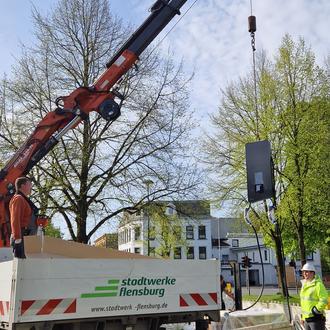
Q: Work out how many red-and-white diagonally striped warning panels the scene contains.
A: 3